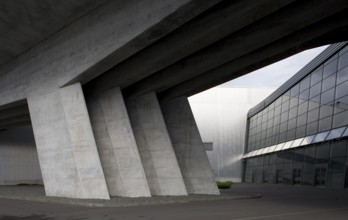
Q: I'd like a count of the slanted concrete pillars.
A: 4